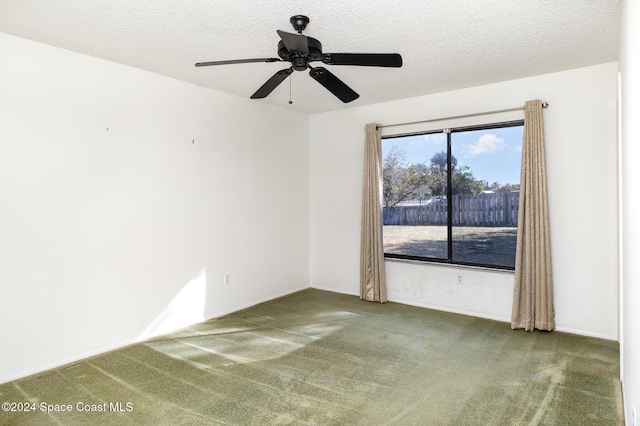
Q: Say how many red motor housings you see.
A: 0